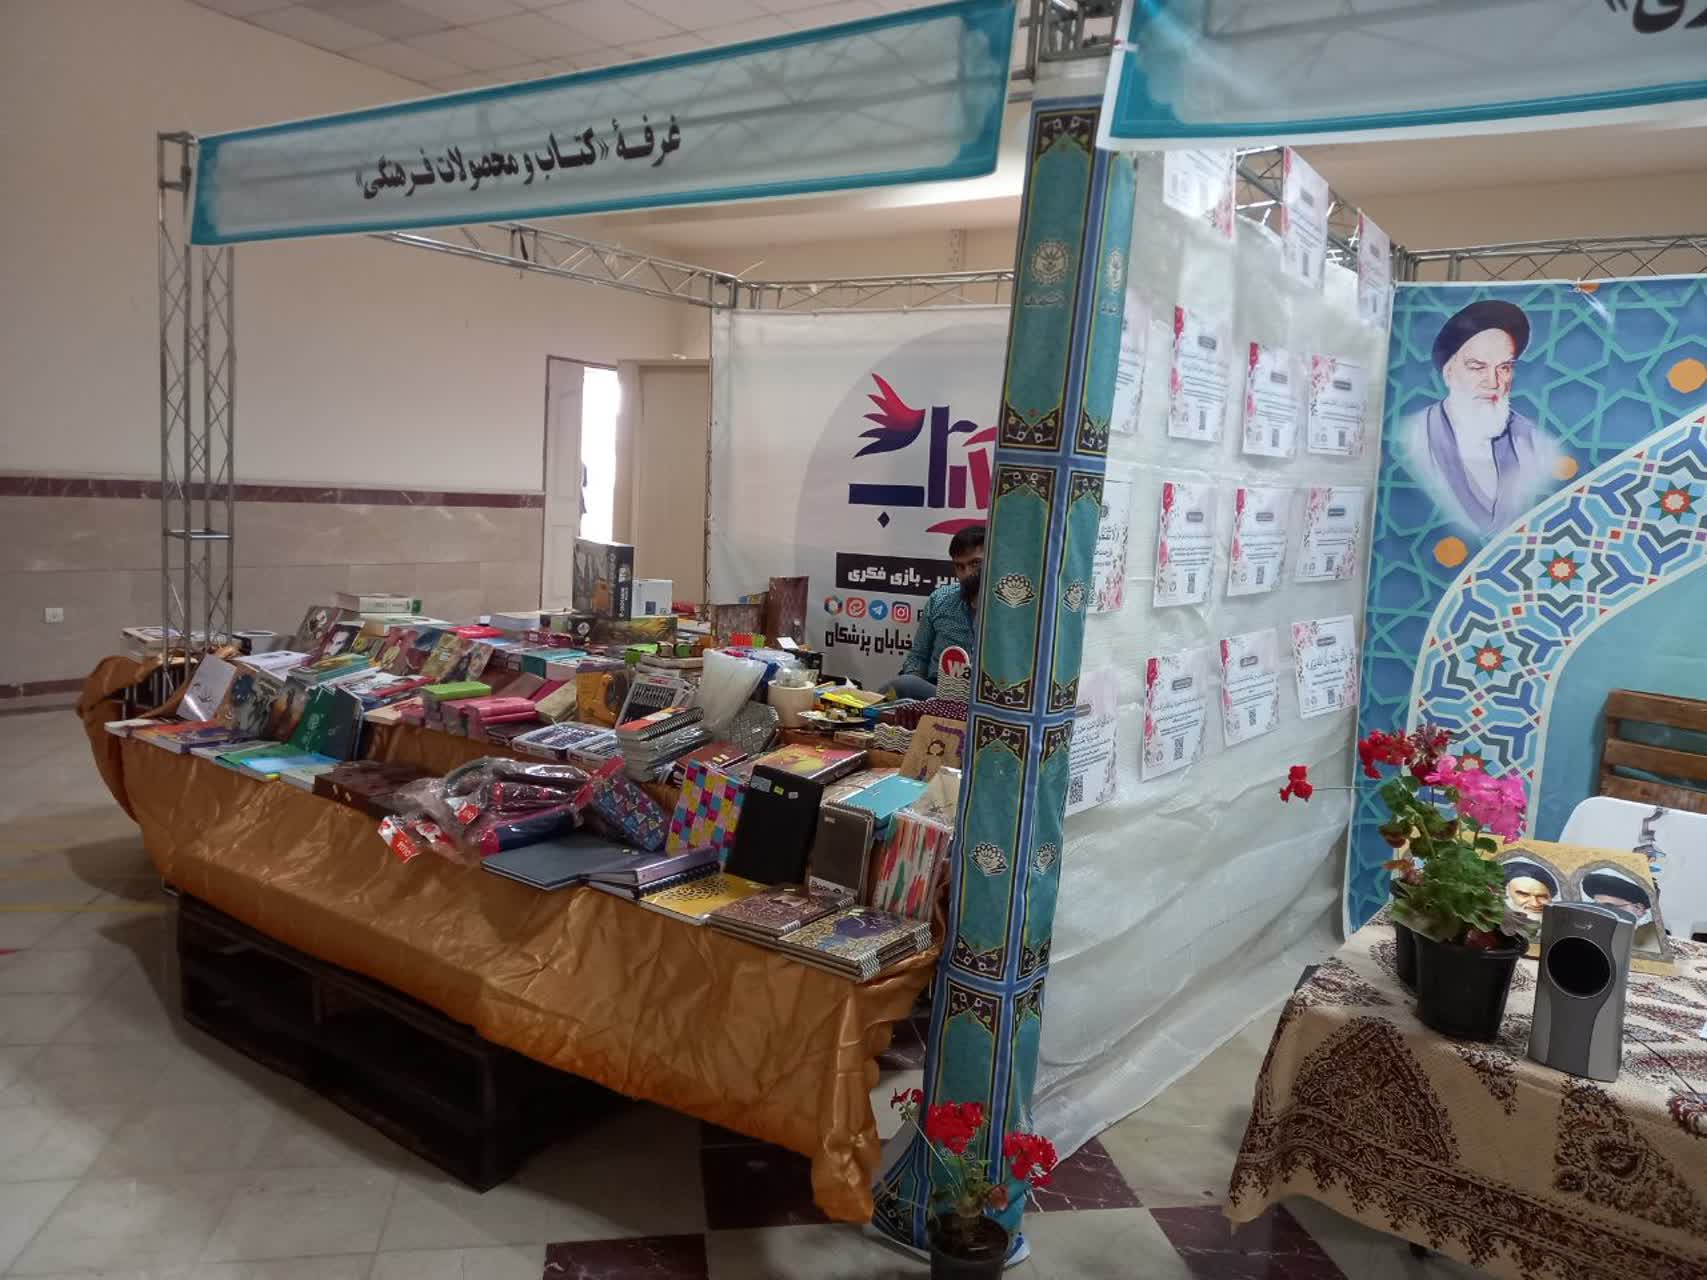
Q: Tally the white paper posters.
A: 15